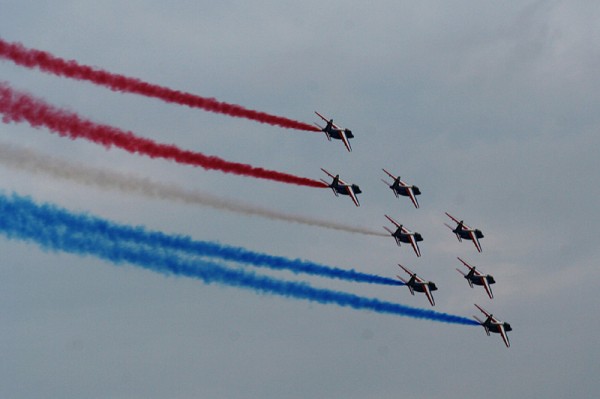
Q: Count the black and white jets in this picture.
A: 8